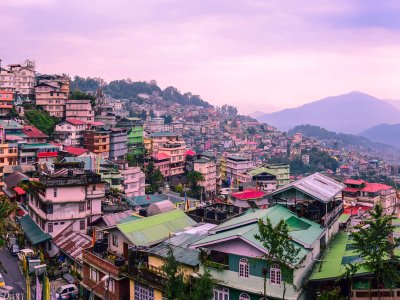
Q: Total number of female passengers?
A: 0